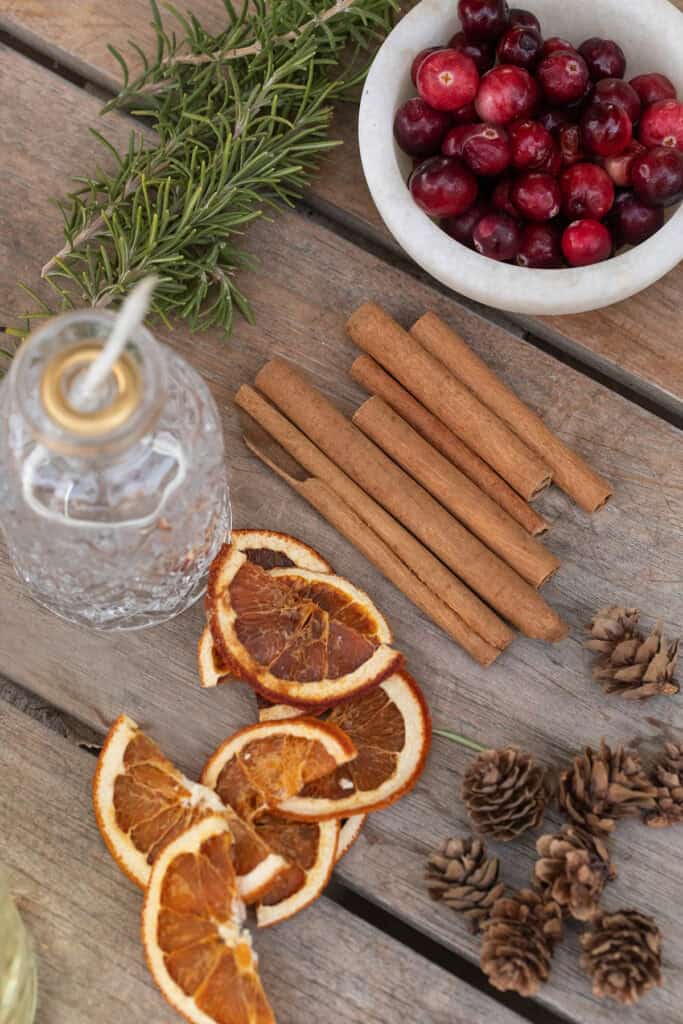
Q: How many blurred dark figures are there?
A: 0